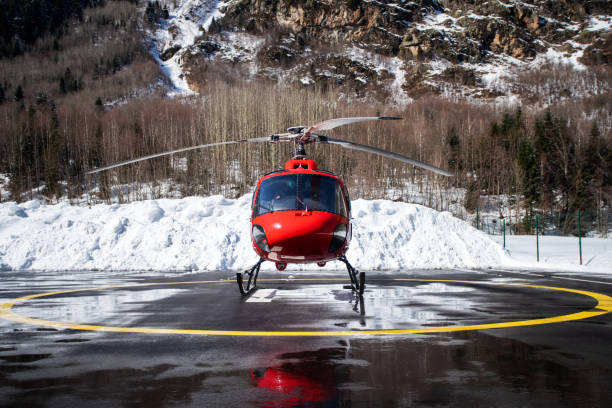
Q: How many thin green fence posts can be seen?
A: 4